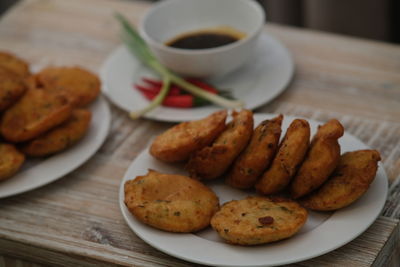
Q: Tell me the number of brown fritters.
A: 14